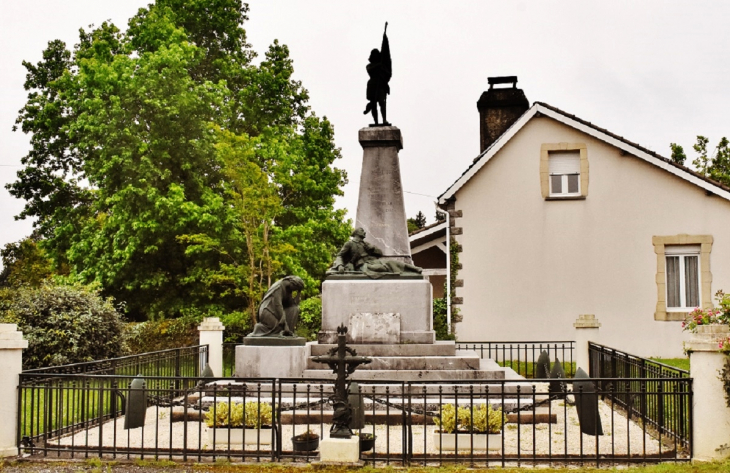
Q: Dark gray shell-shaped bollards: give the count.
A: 6